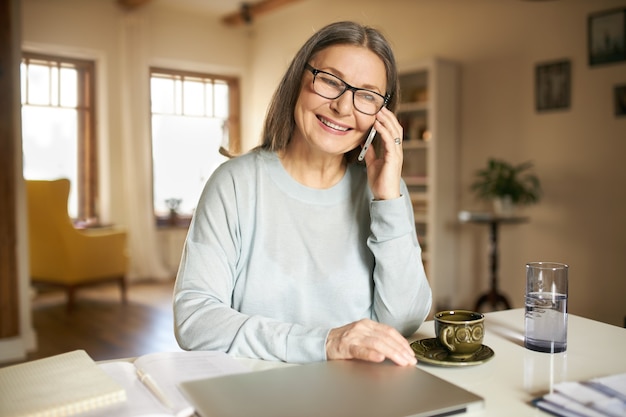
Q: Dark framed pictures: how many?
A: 3